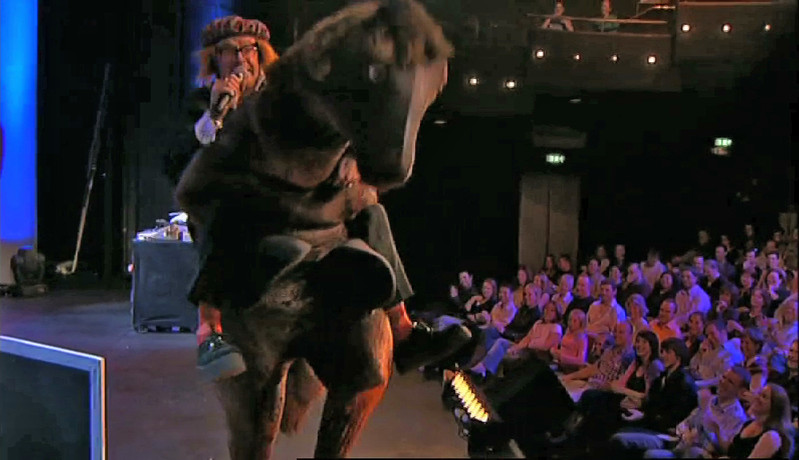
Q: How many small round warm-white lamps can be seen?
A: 9